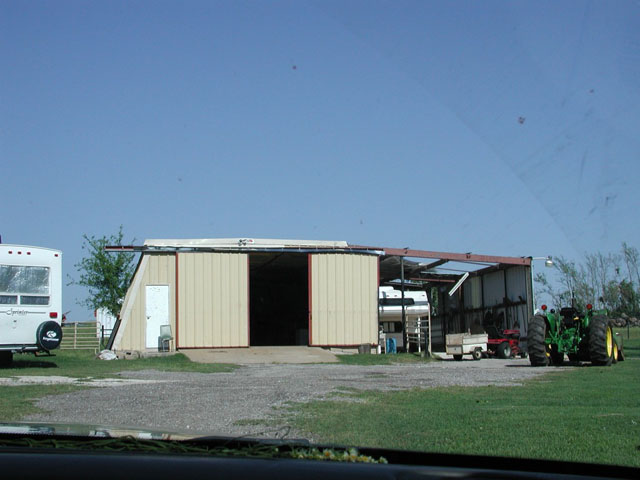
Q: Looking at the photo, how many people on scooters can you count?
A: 0